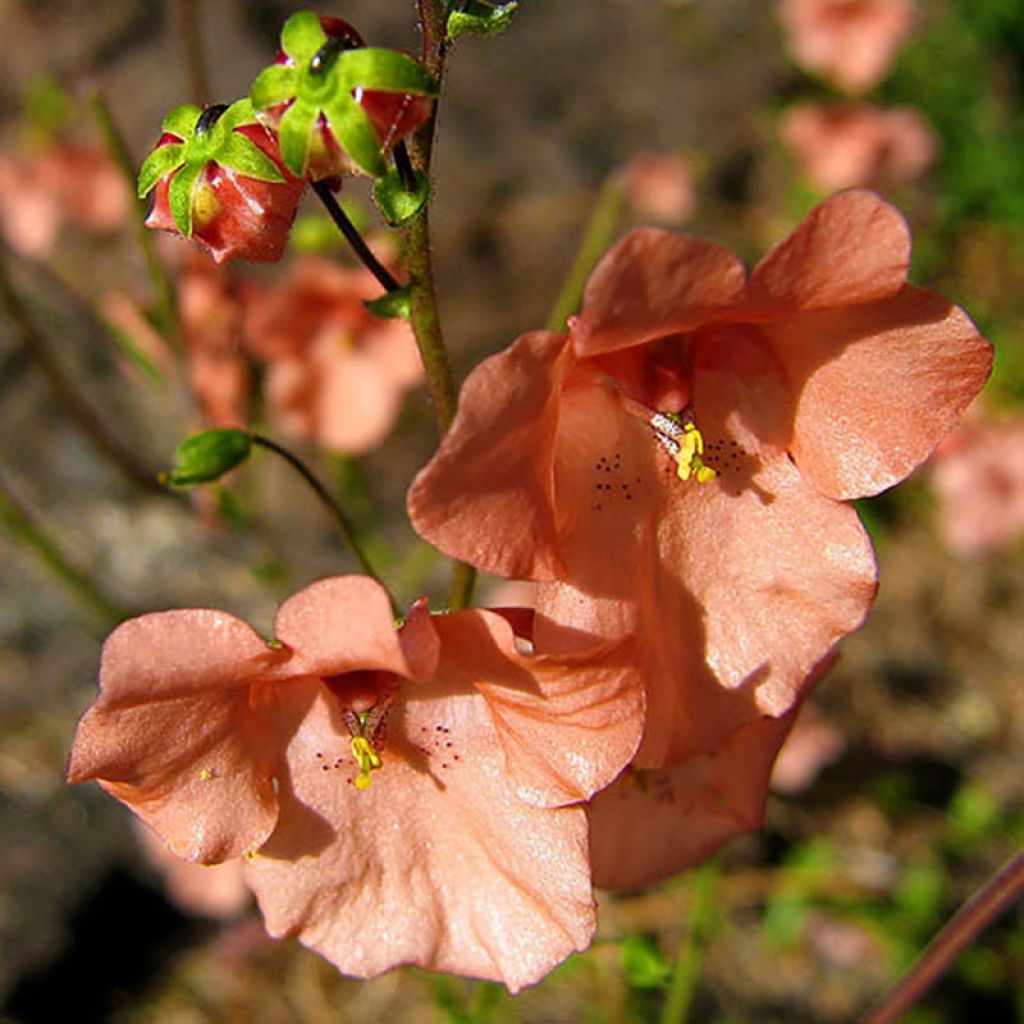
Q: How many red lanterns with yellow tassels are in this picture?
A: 0